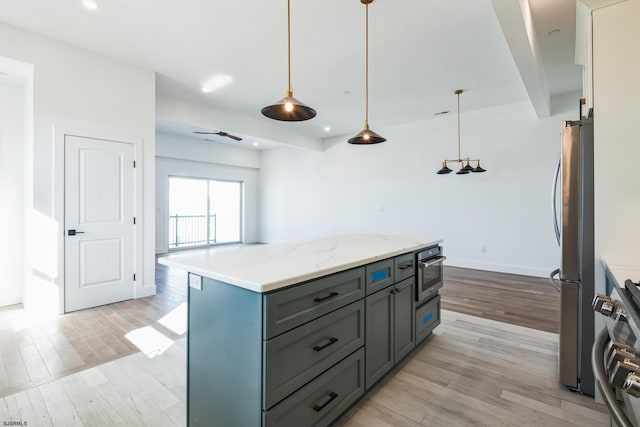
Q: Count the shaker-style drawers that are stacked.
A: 3